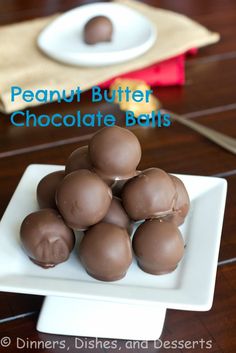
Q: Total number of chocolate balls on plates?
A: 11